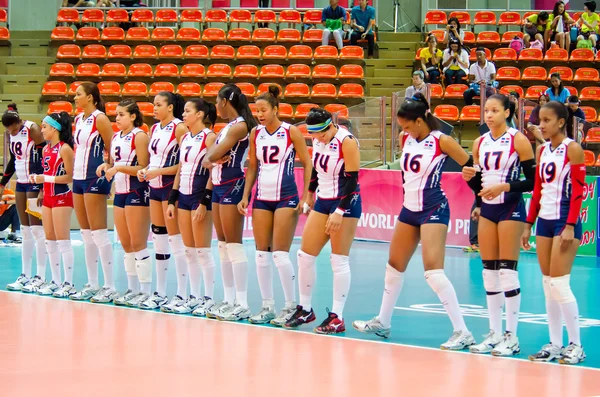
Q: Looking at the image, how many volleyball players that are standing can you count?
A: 12